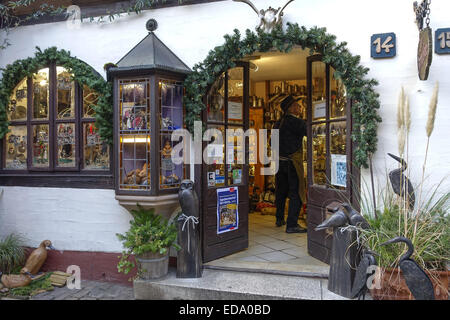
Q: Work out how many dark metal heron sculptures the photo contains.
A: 3